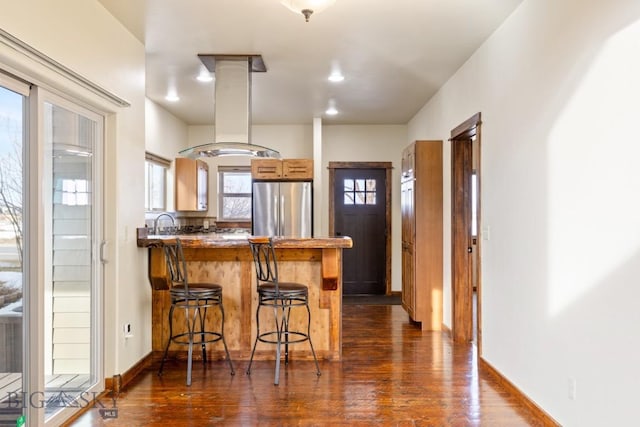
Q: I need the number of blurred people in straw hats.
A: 0